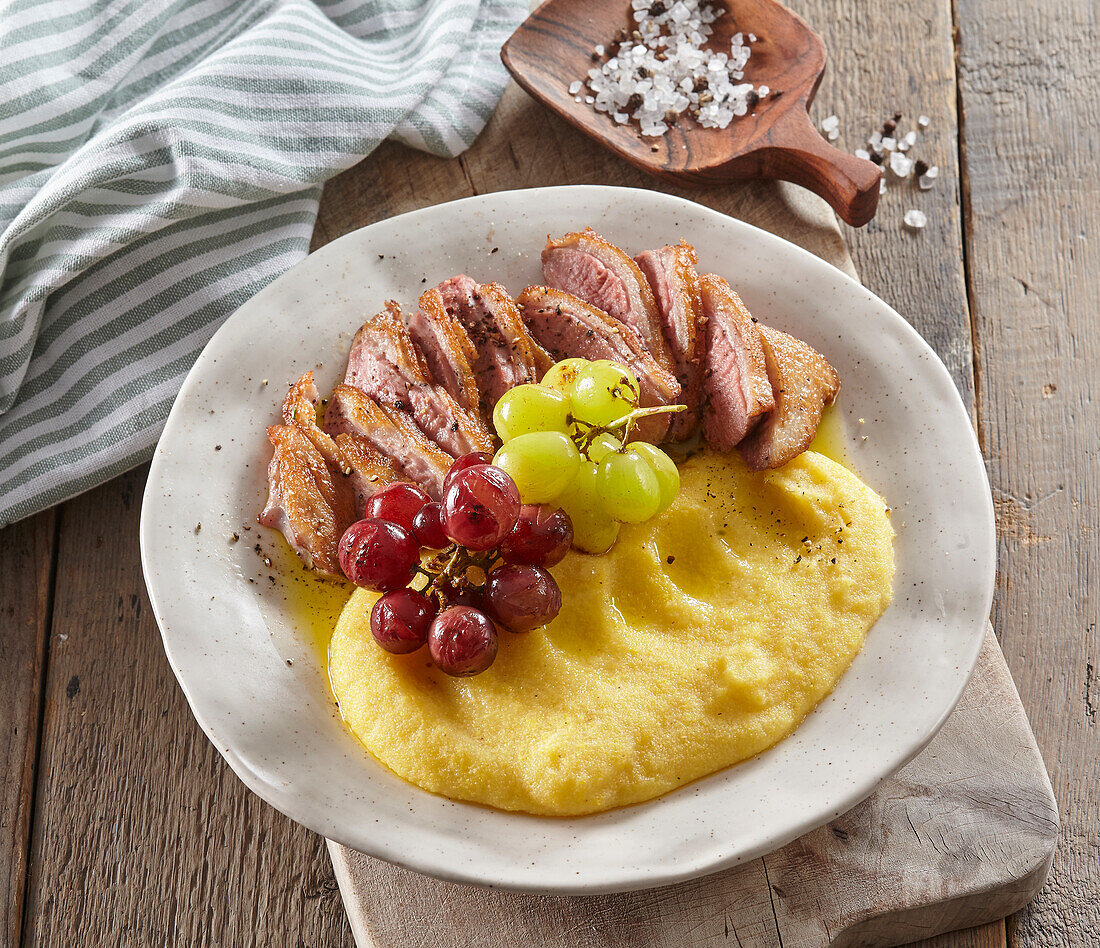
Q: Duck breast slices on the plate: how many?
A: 11